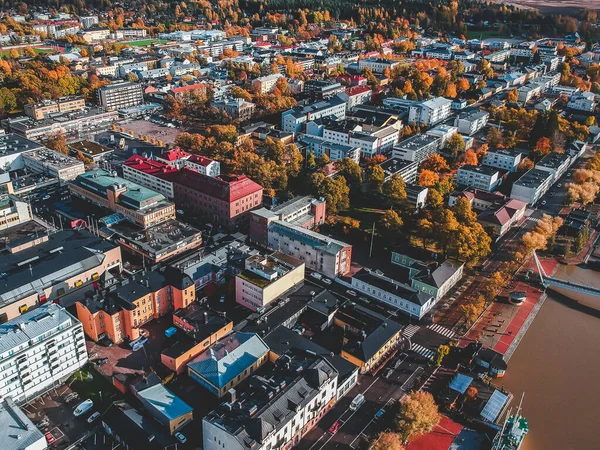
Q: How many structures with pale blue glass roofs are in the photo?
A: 2